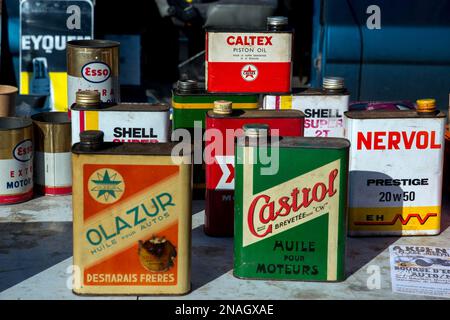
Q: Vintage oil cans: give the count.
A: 11